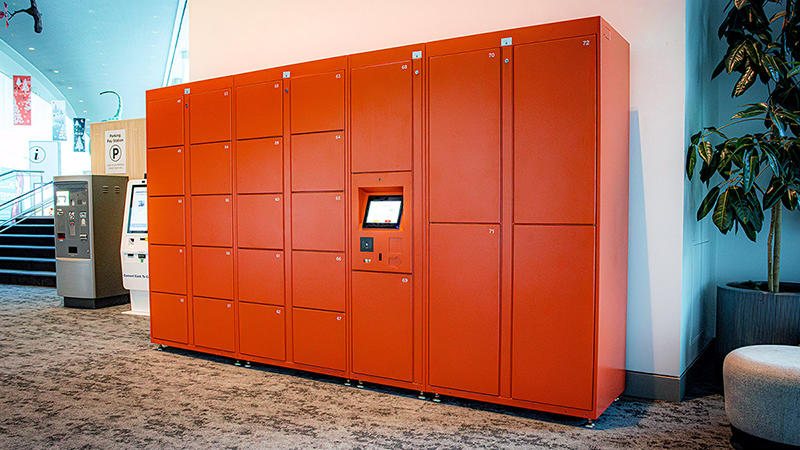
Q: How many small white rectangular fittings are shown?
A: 4